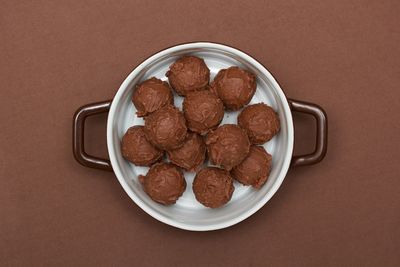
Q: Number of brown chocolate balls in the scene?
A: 12